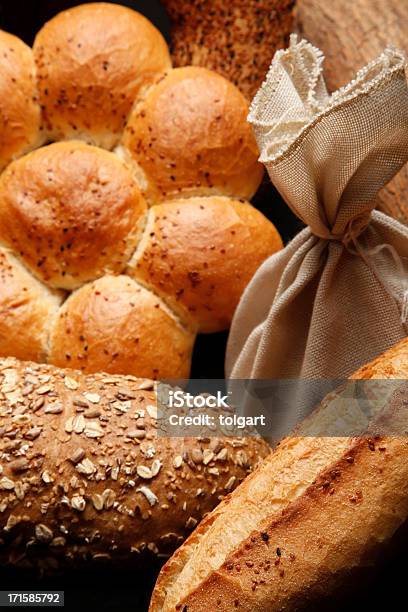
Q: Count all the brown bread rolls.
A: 7